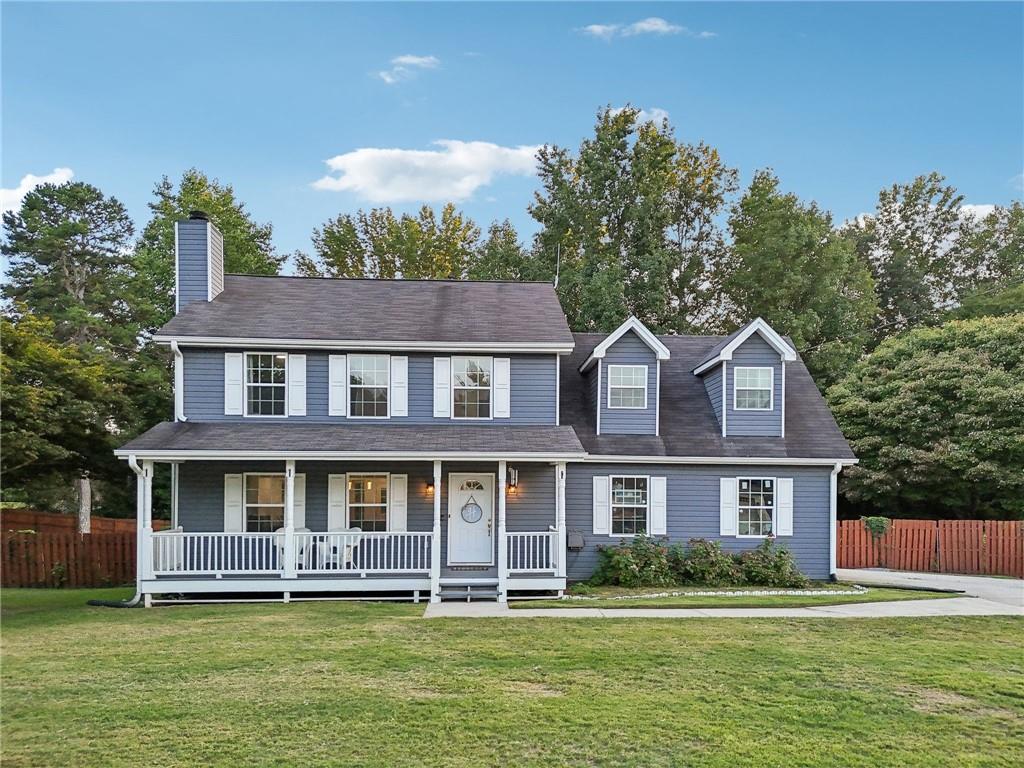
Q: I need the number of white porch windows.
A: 2